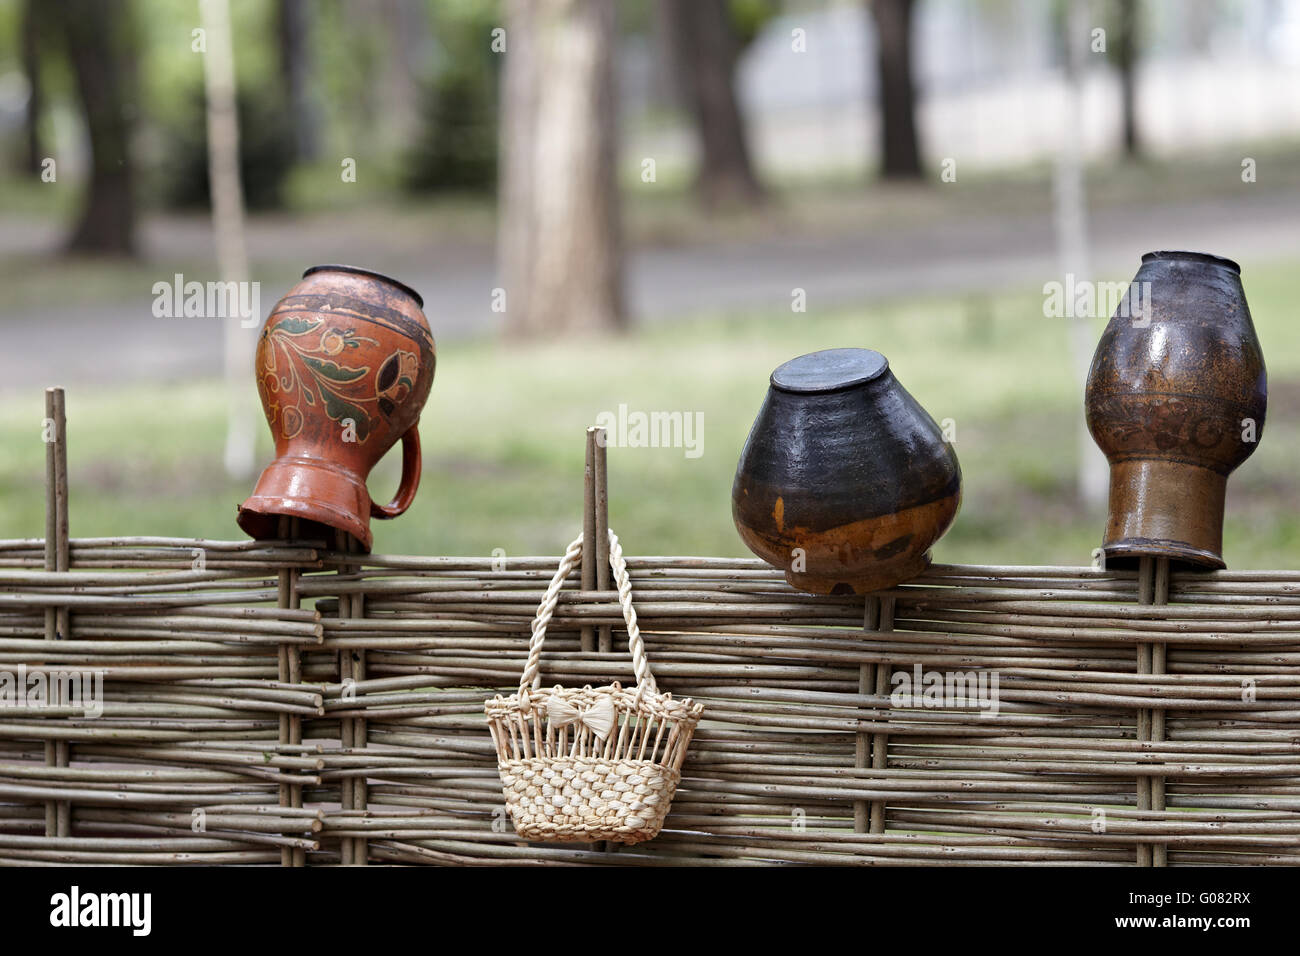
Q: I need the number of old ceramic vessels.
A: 3